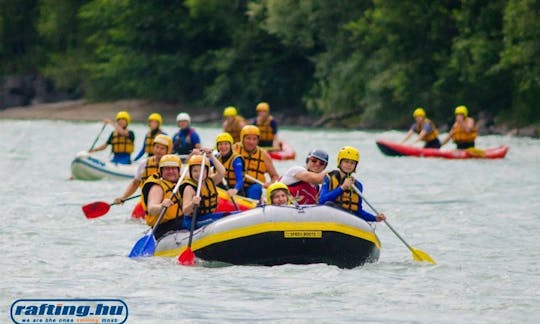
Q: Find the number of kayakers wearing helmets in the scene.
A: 15